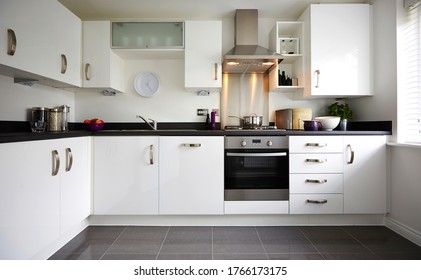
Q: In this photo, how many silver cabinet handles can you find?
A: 14